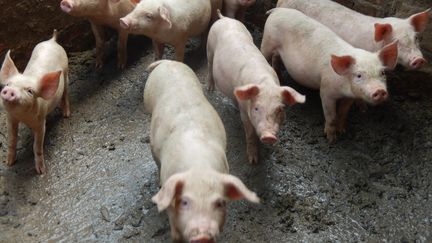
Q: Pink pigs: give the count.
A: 8